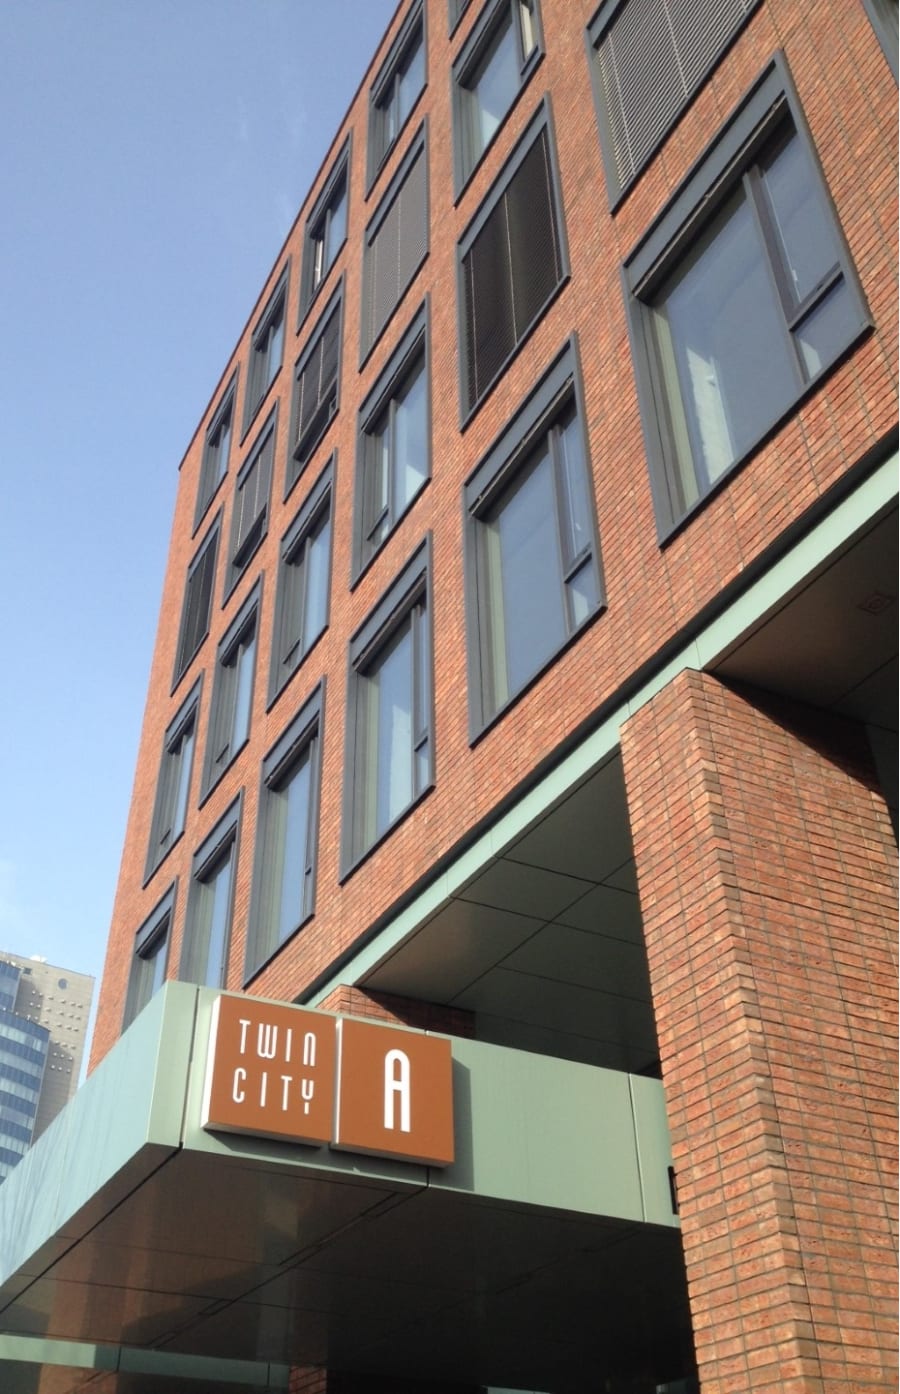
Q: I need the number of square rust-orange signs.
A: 2